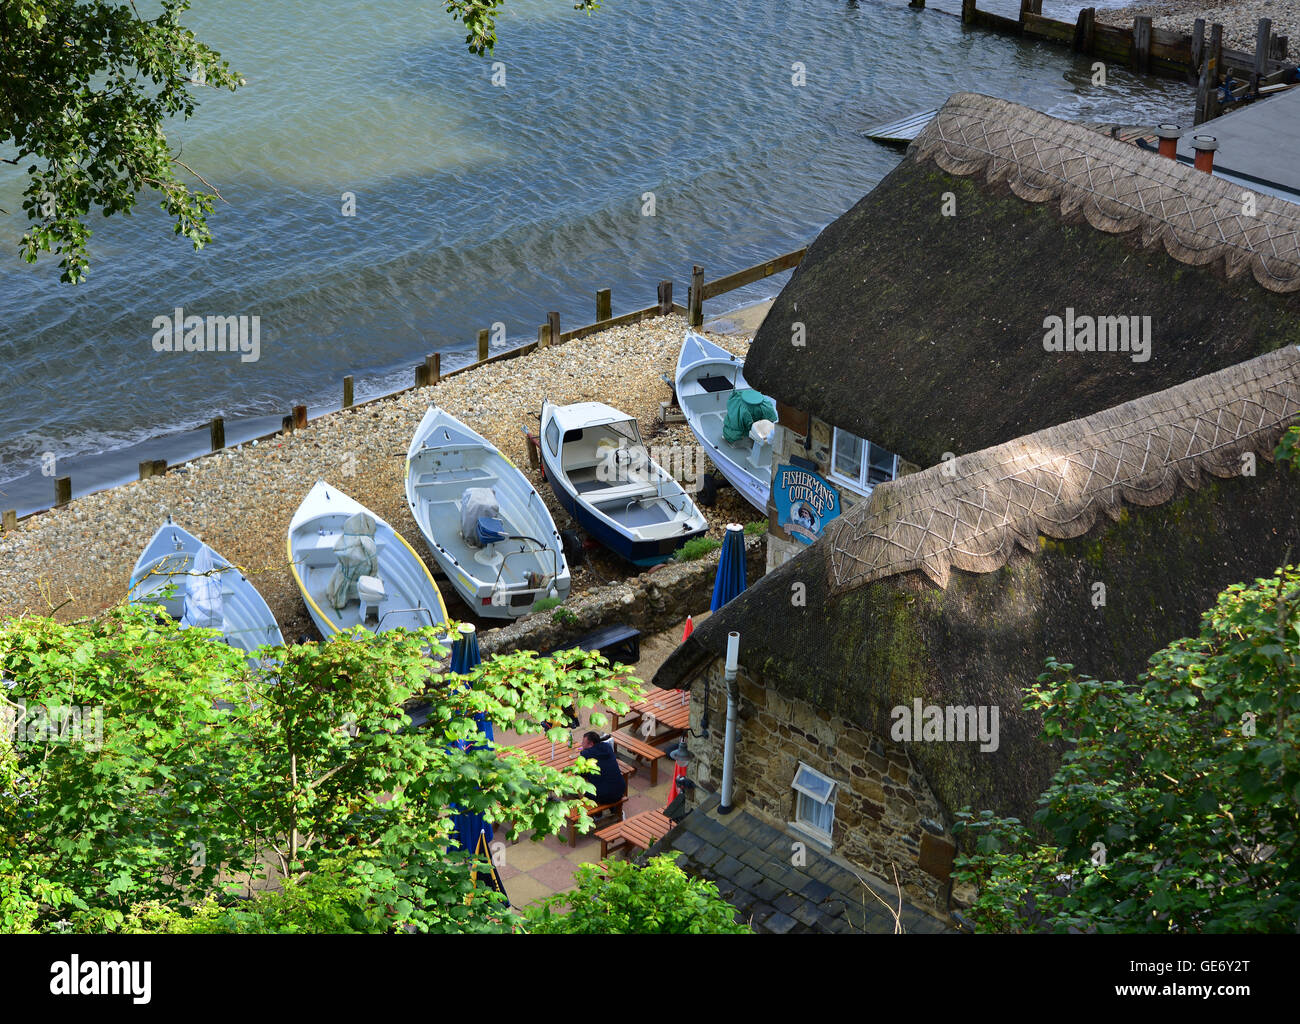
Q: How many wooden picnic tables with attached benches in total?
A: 3